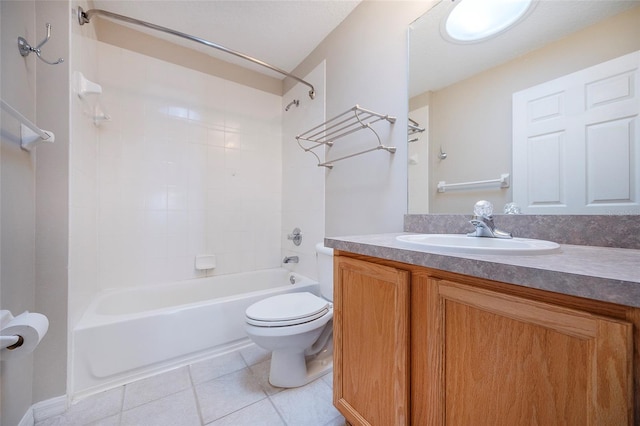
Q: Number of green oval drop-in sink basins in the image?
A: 0